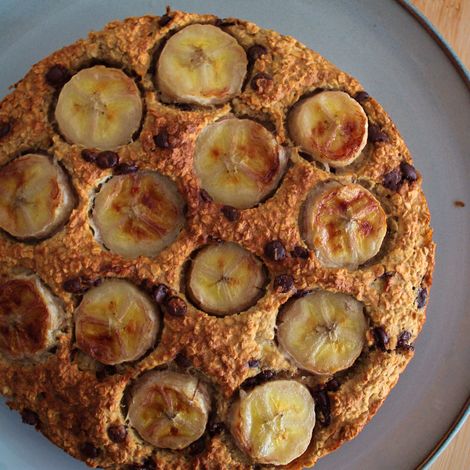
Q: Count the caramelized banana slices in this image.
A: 13